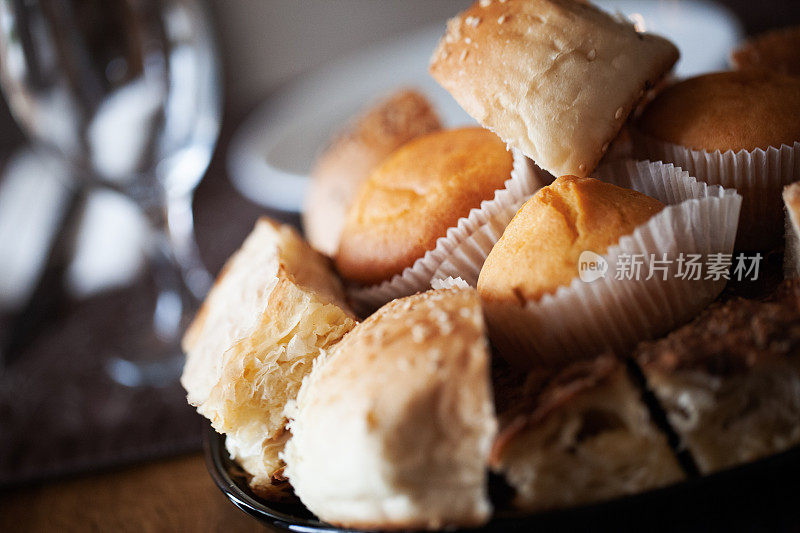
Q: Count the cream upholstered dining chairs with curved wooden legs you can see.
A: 0